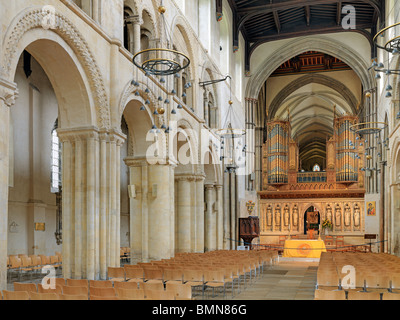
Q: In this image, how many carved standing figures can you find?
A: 8